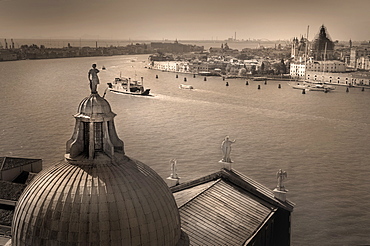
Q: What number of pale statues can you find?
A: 3